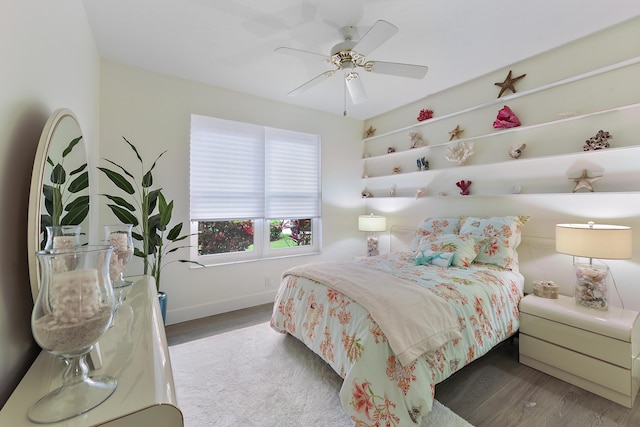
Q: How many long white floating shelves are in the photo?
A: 4